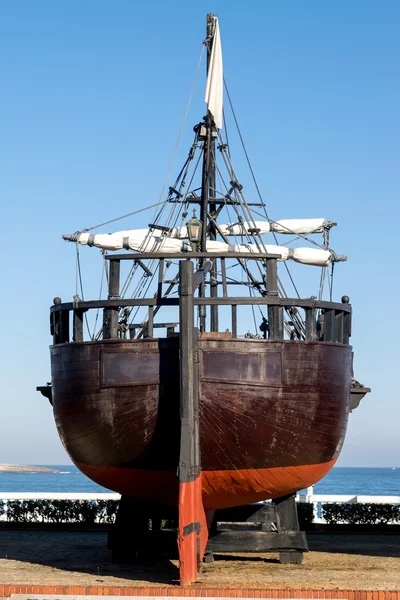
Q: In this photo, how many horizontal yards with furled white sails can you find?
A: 2